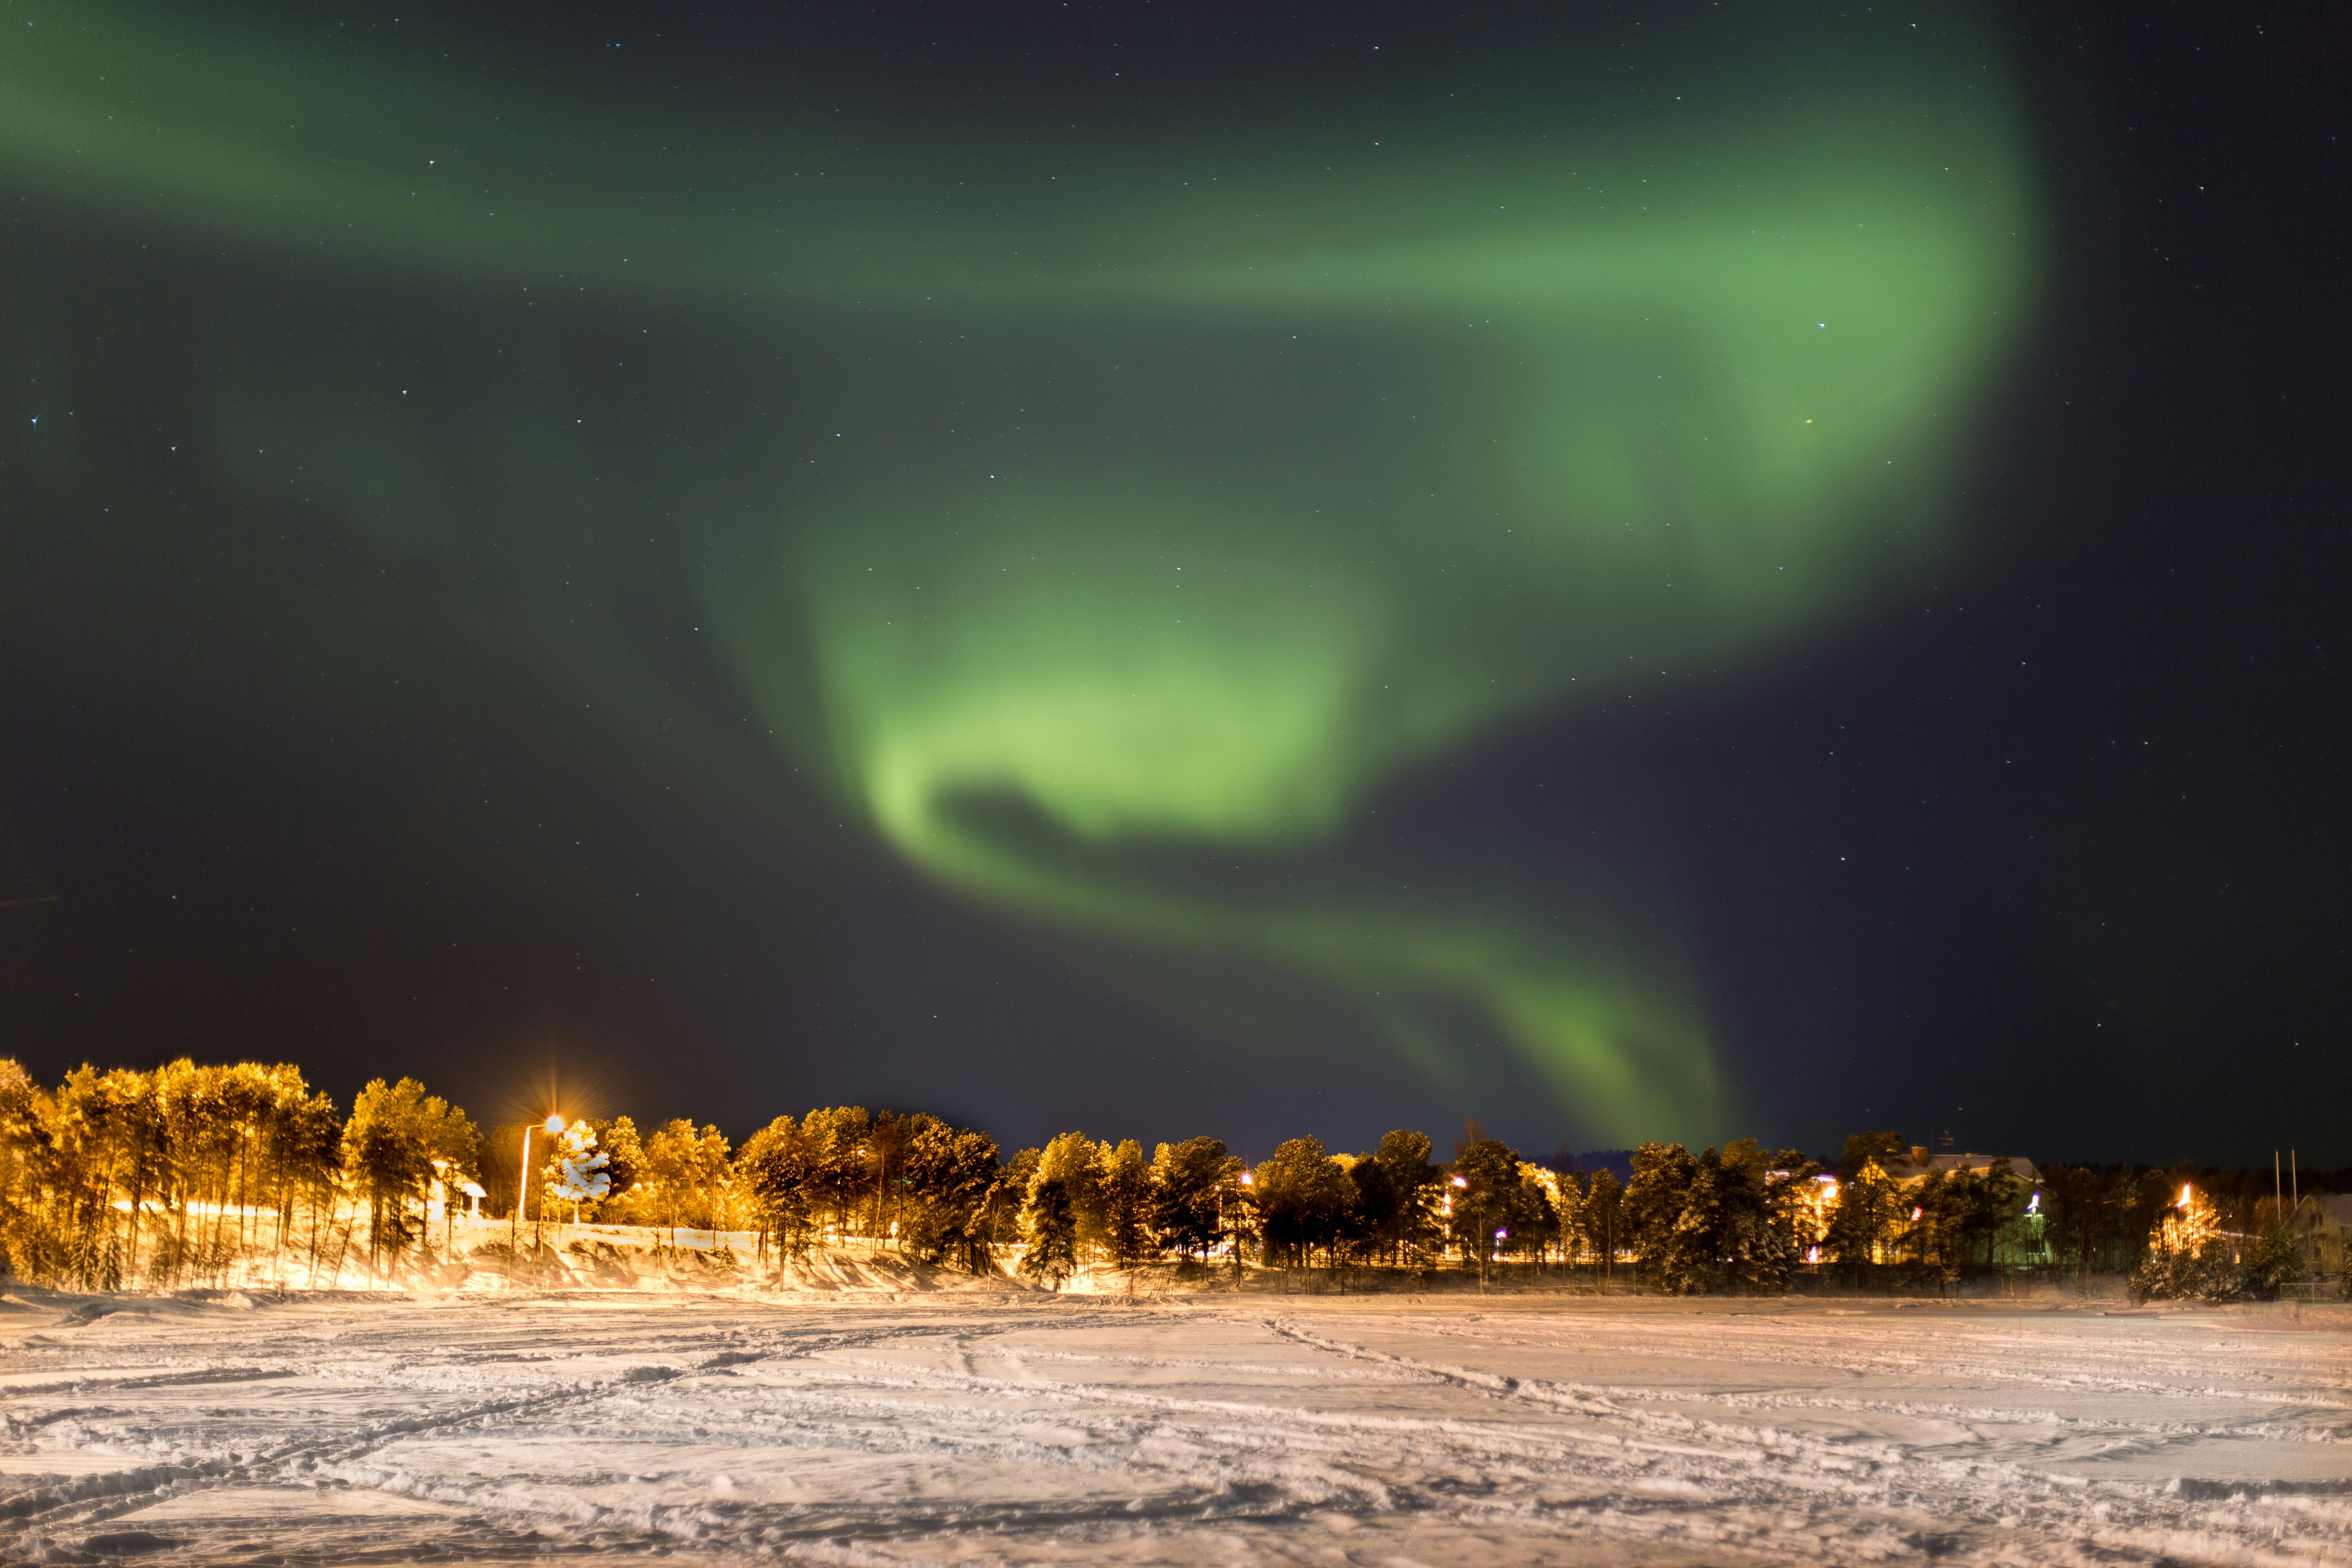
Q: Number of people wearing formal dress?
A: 0